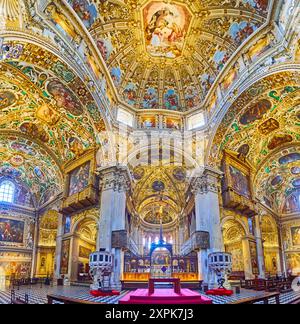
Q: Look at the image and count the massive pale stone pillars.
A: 2